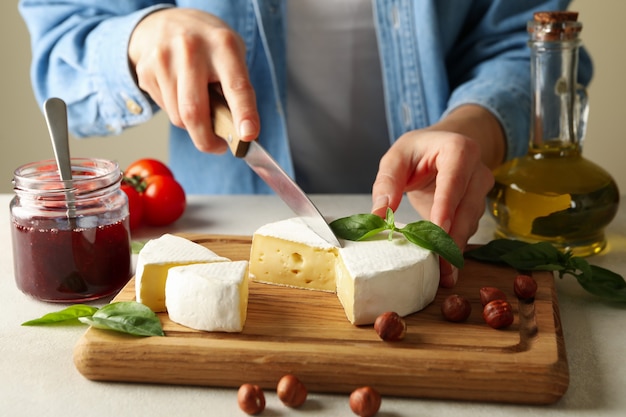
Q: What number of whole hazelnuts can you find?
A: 8